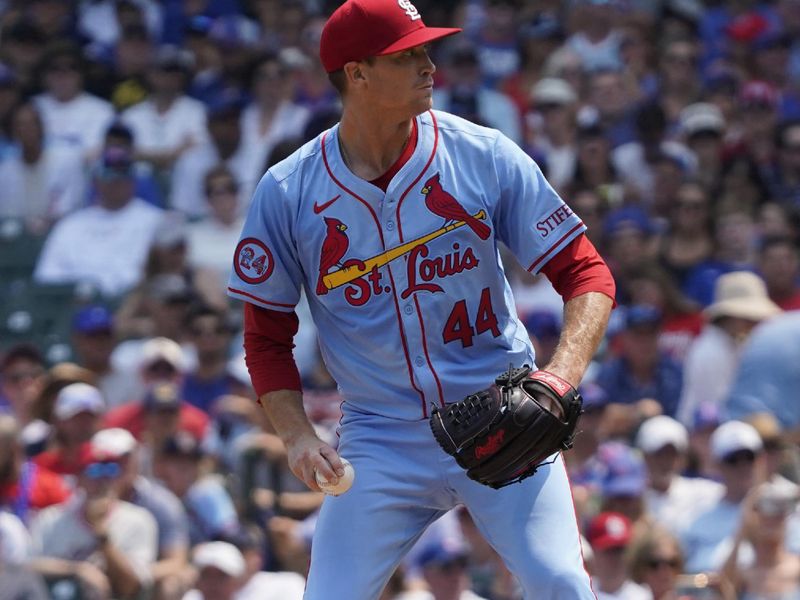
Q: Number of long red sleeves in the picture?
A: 2